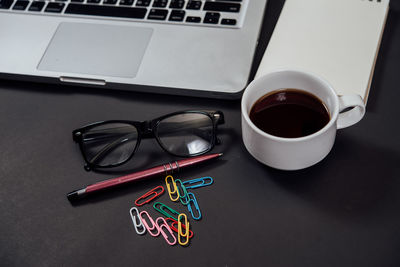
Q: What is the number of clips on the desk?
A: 11